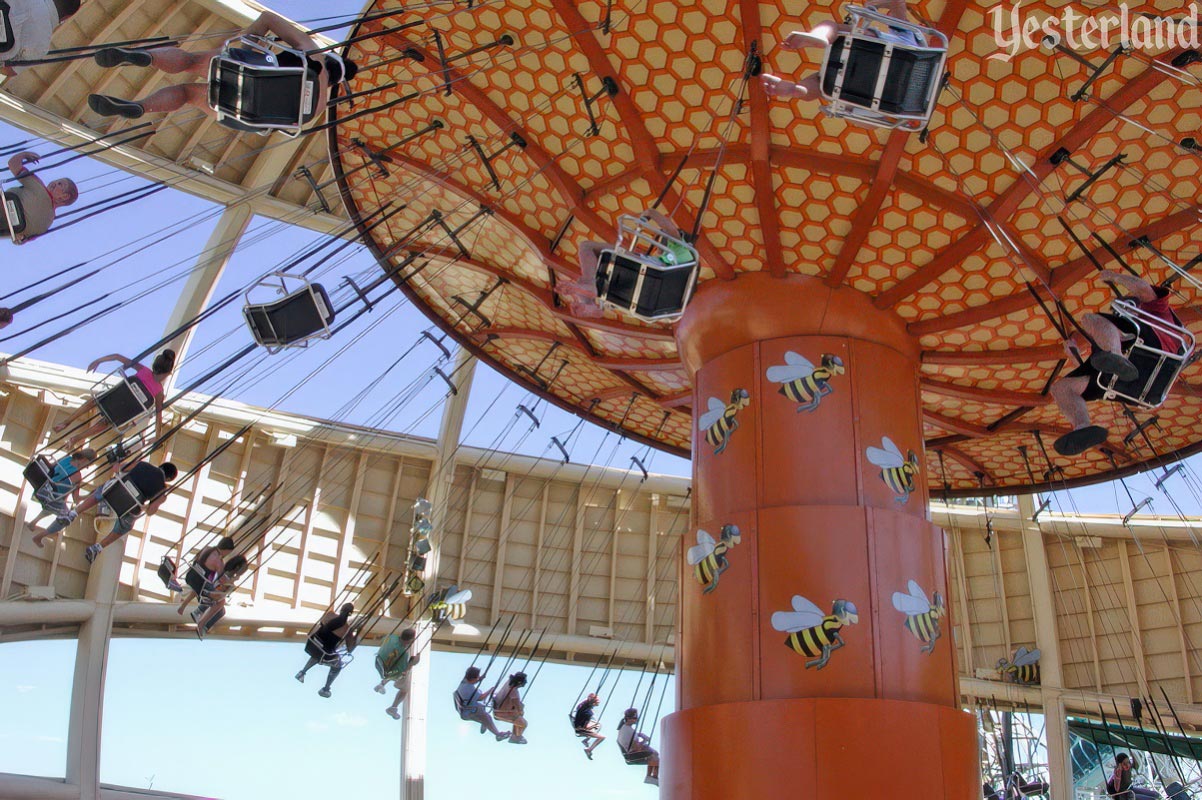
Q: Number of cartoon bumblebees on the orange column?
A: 6